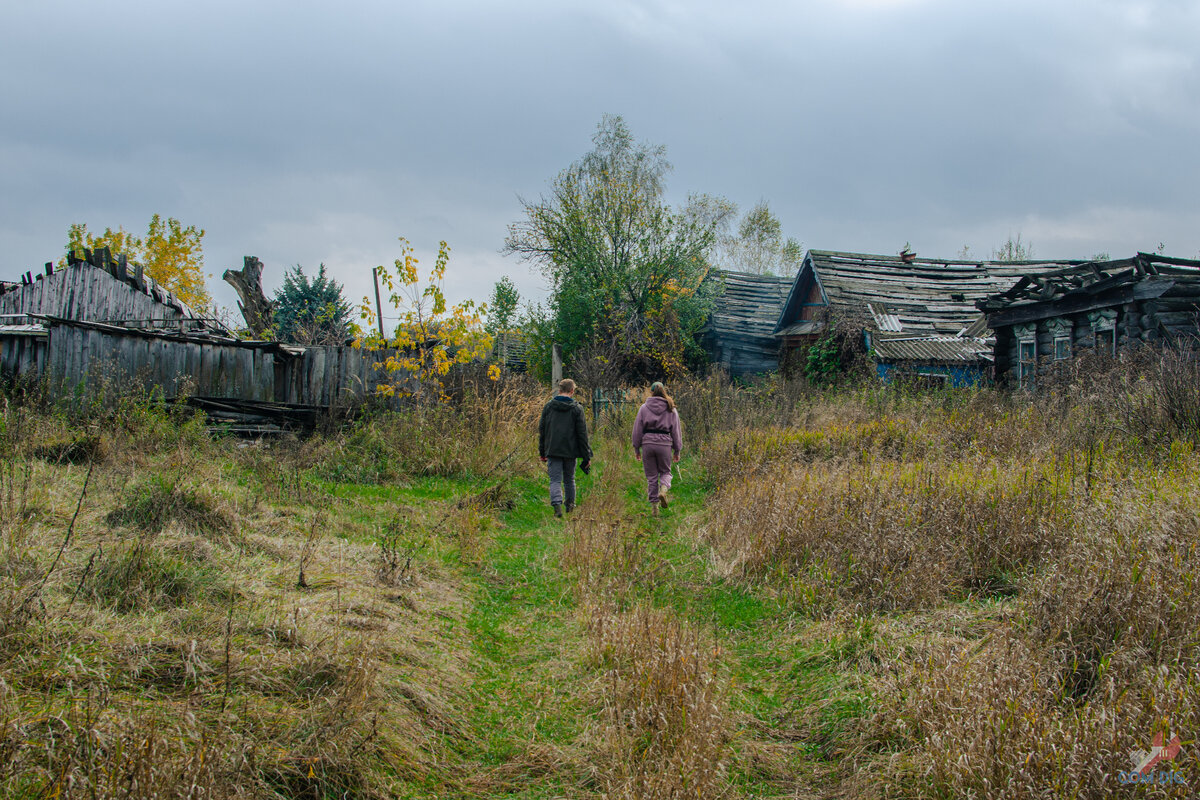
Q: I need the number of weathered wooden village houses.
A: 4